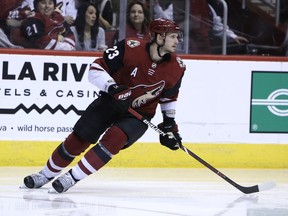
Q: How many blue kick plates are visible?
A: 0